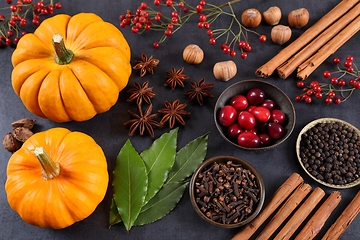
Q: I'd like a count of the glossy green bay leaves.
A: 4